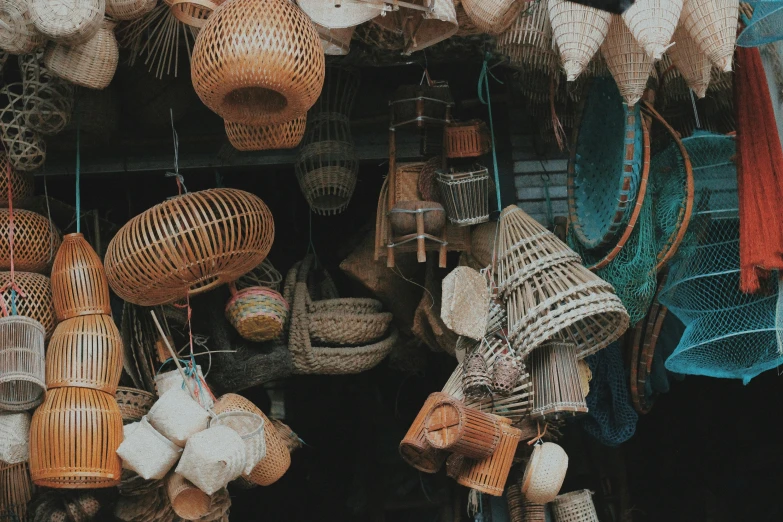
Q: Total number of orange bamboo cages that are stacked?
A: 3